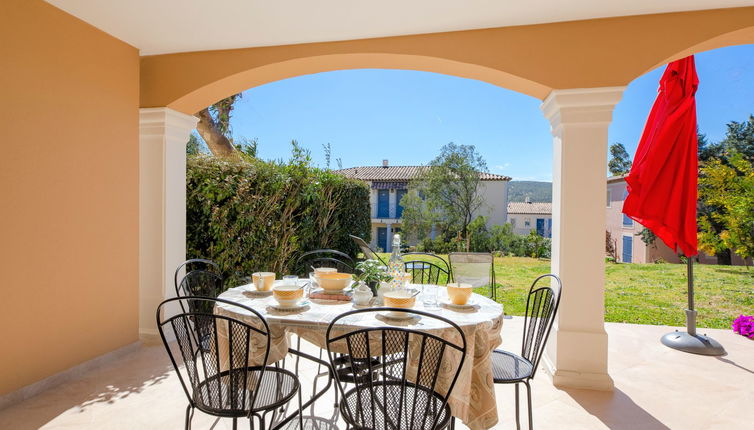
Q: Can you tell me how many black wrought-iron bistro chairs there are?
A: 6